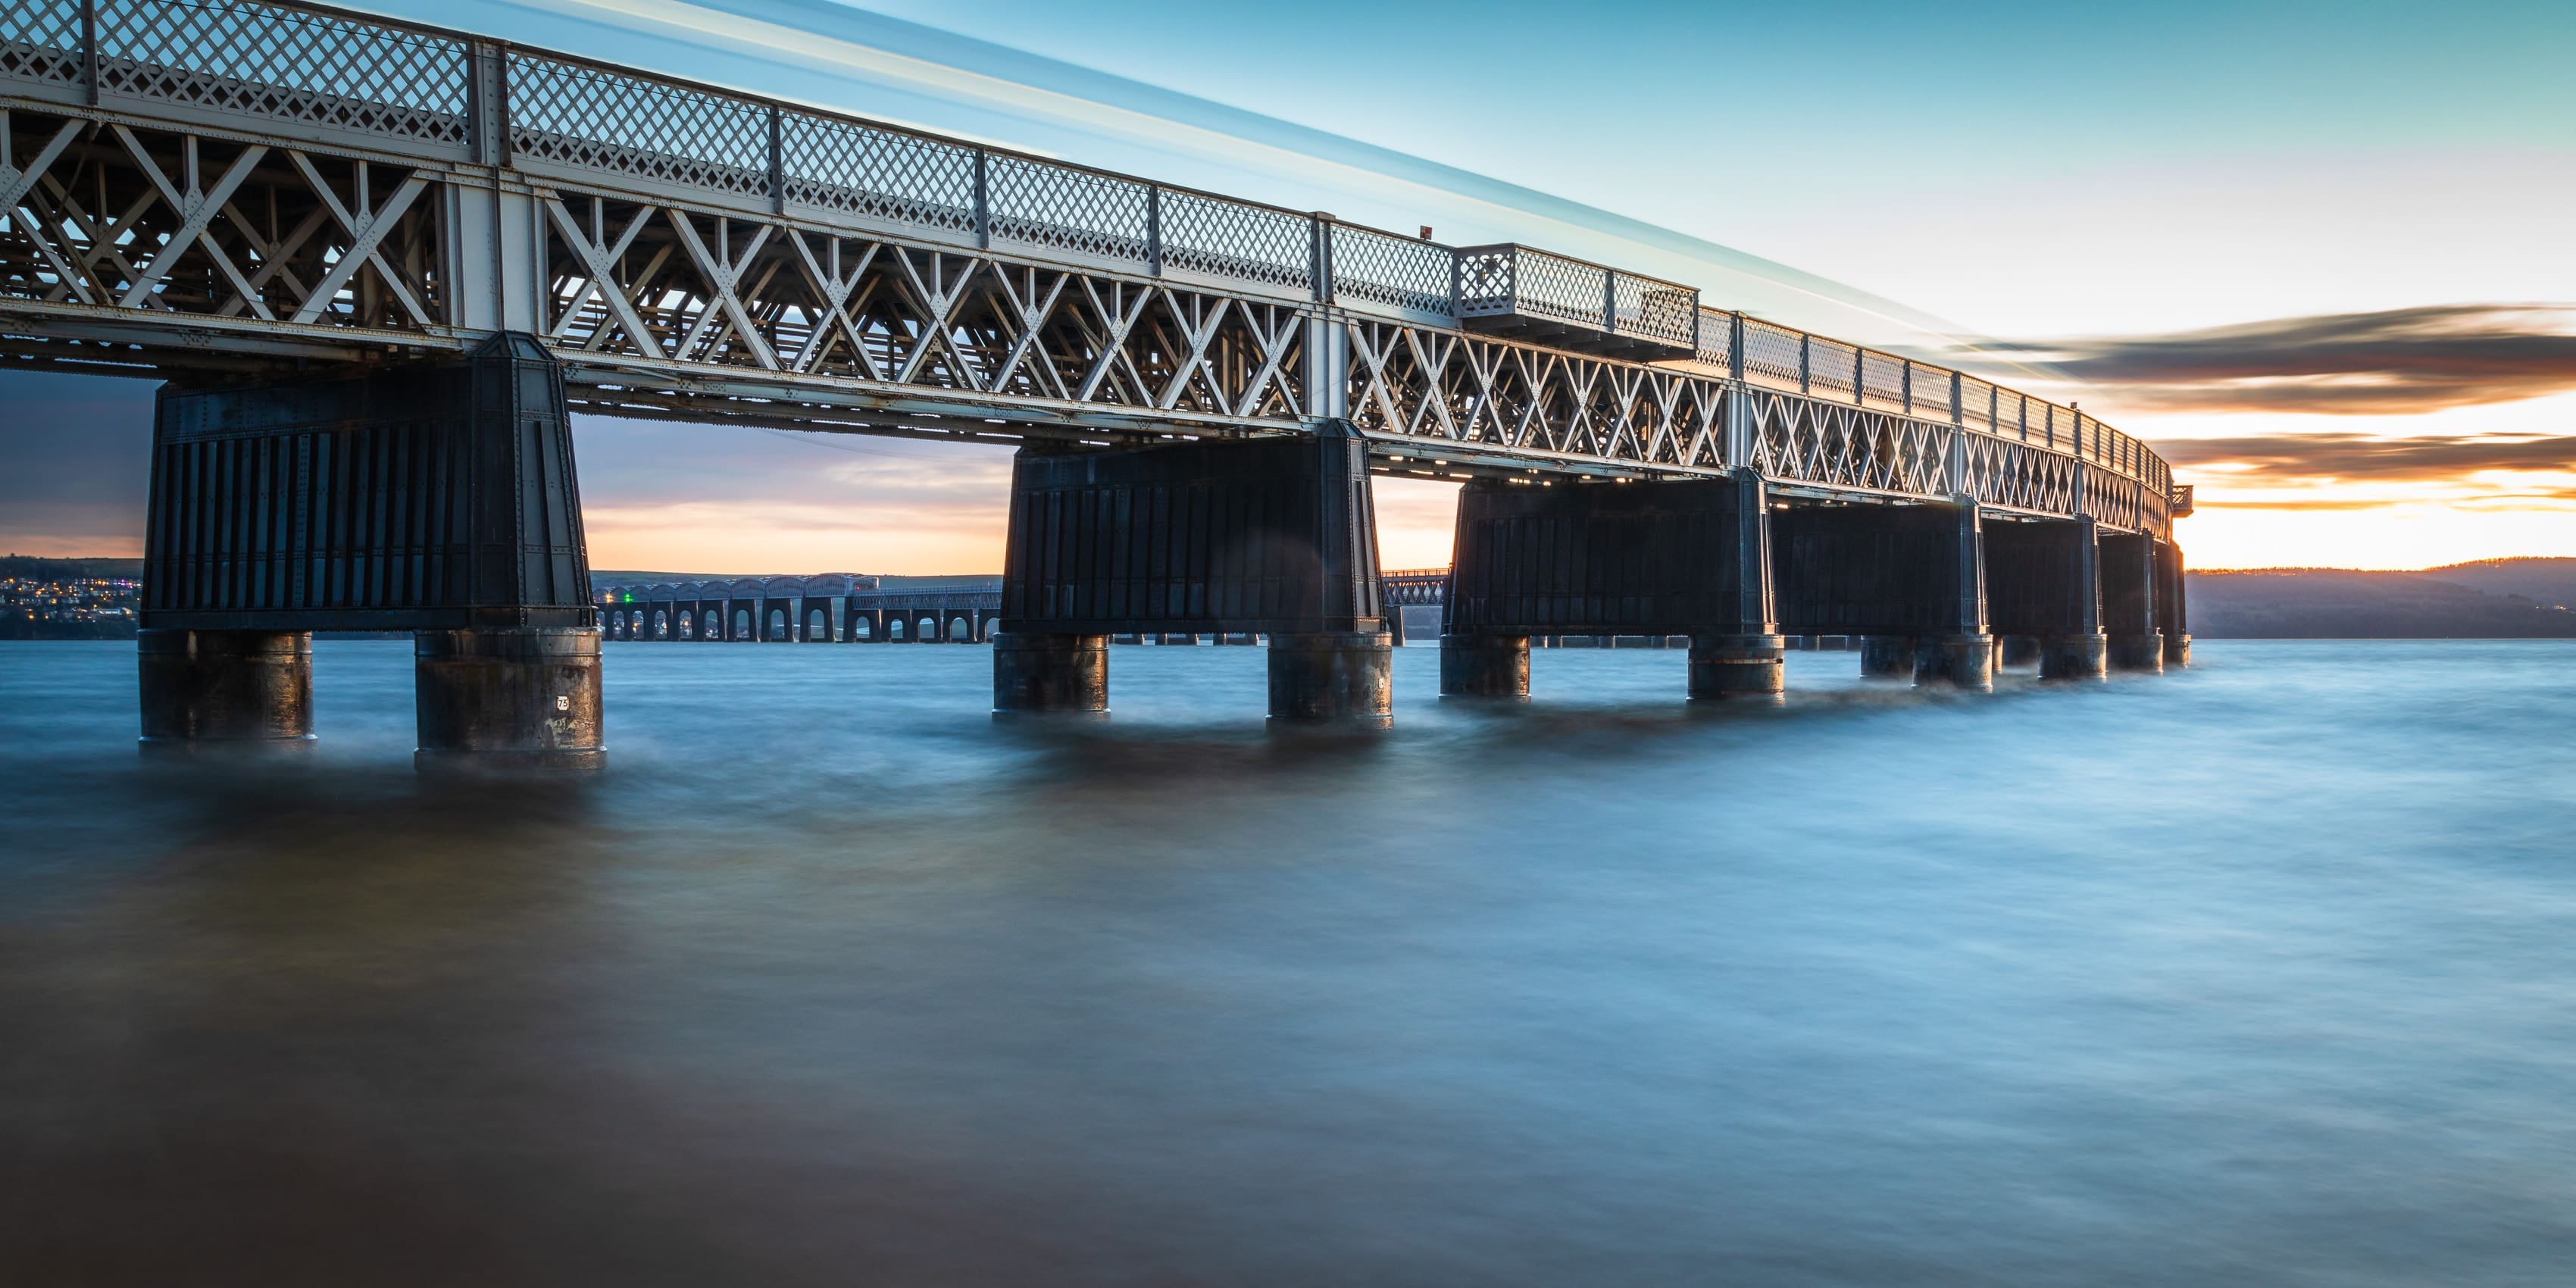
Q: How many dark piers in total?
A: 7